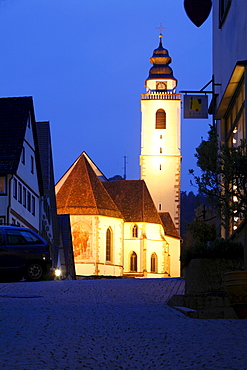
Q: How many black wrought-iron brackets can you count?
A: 1